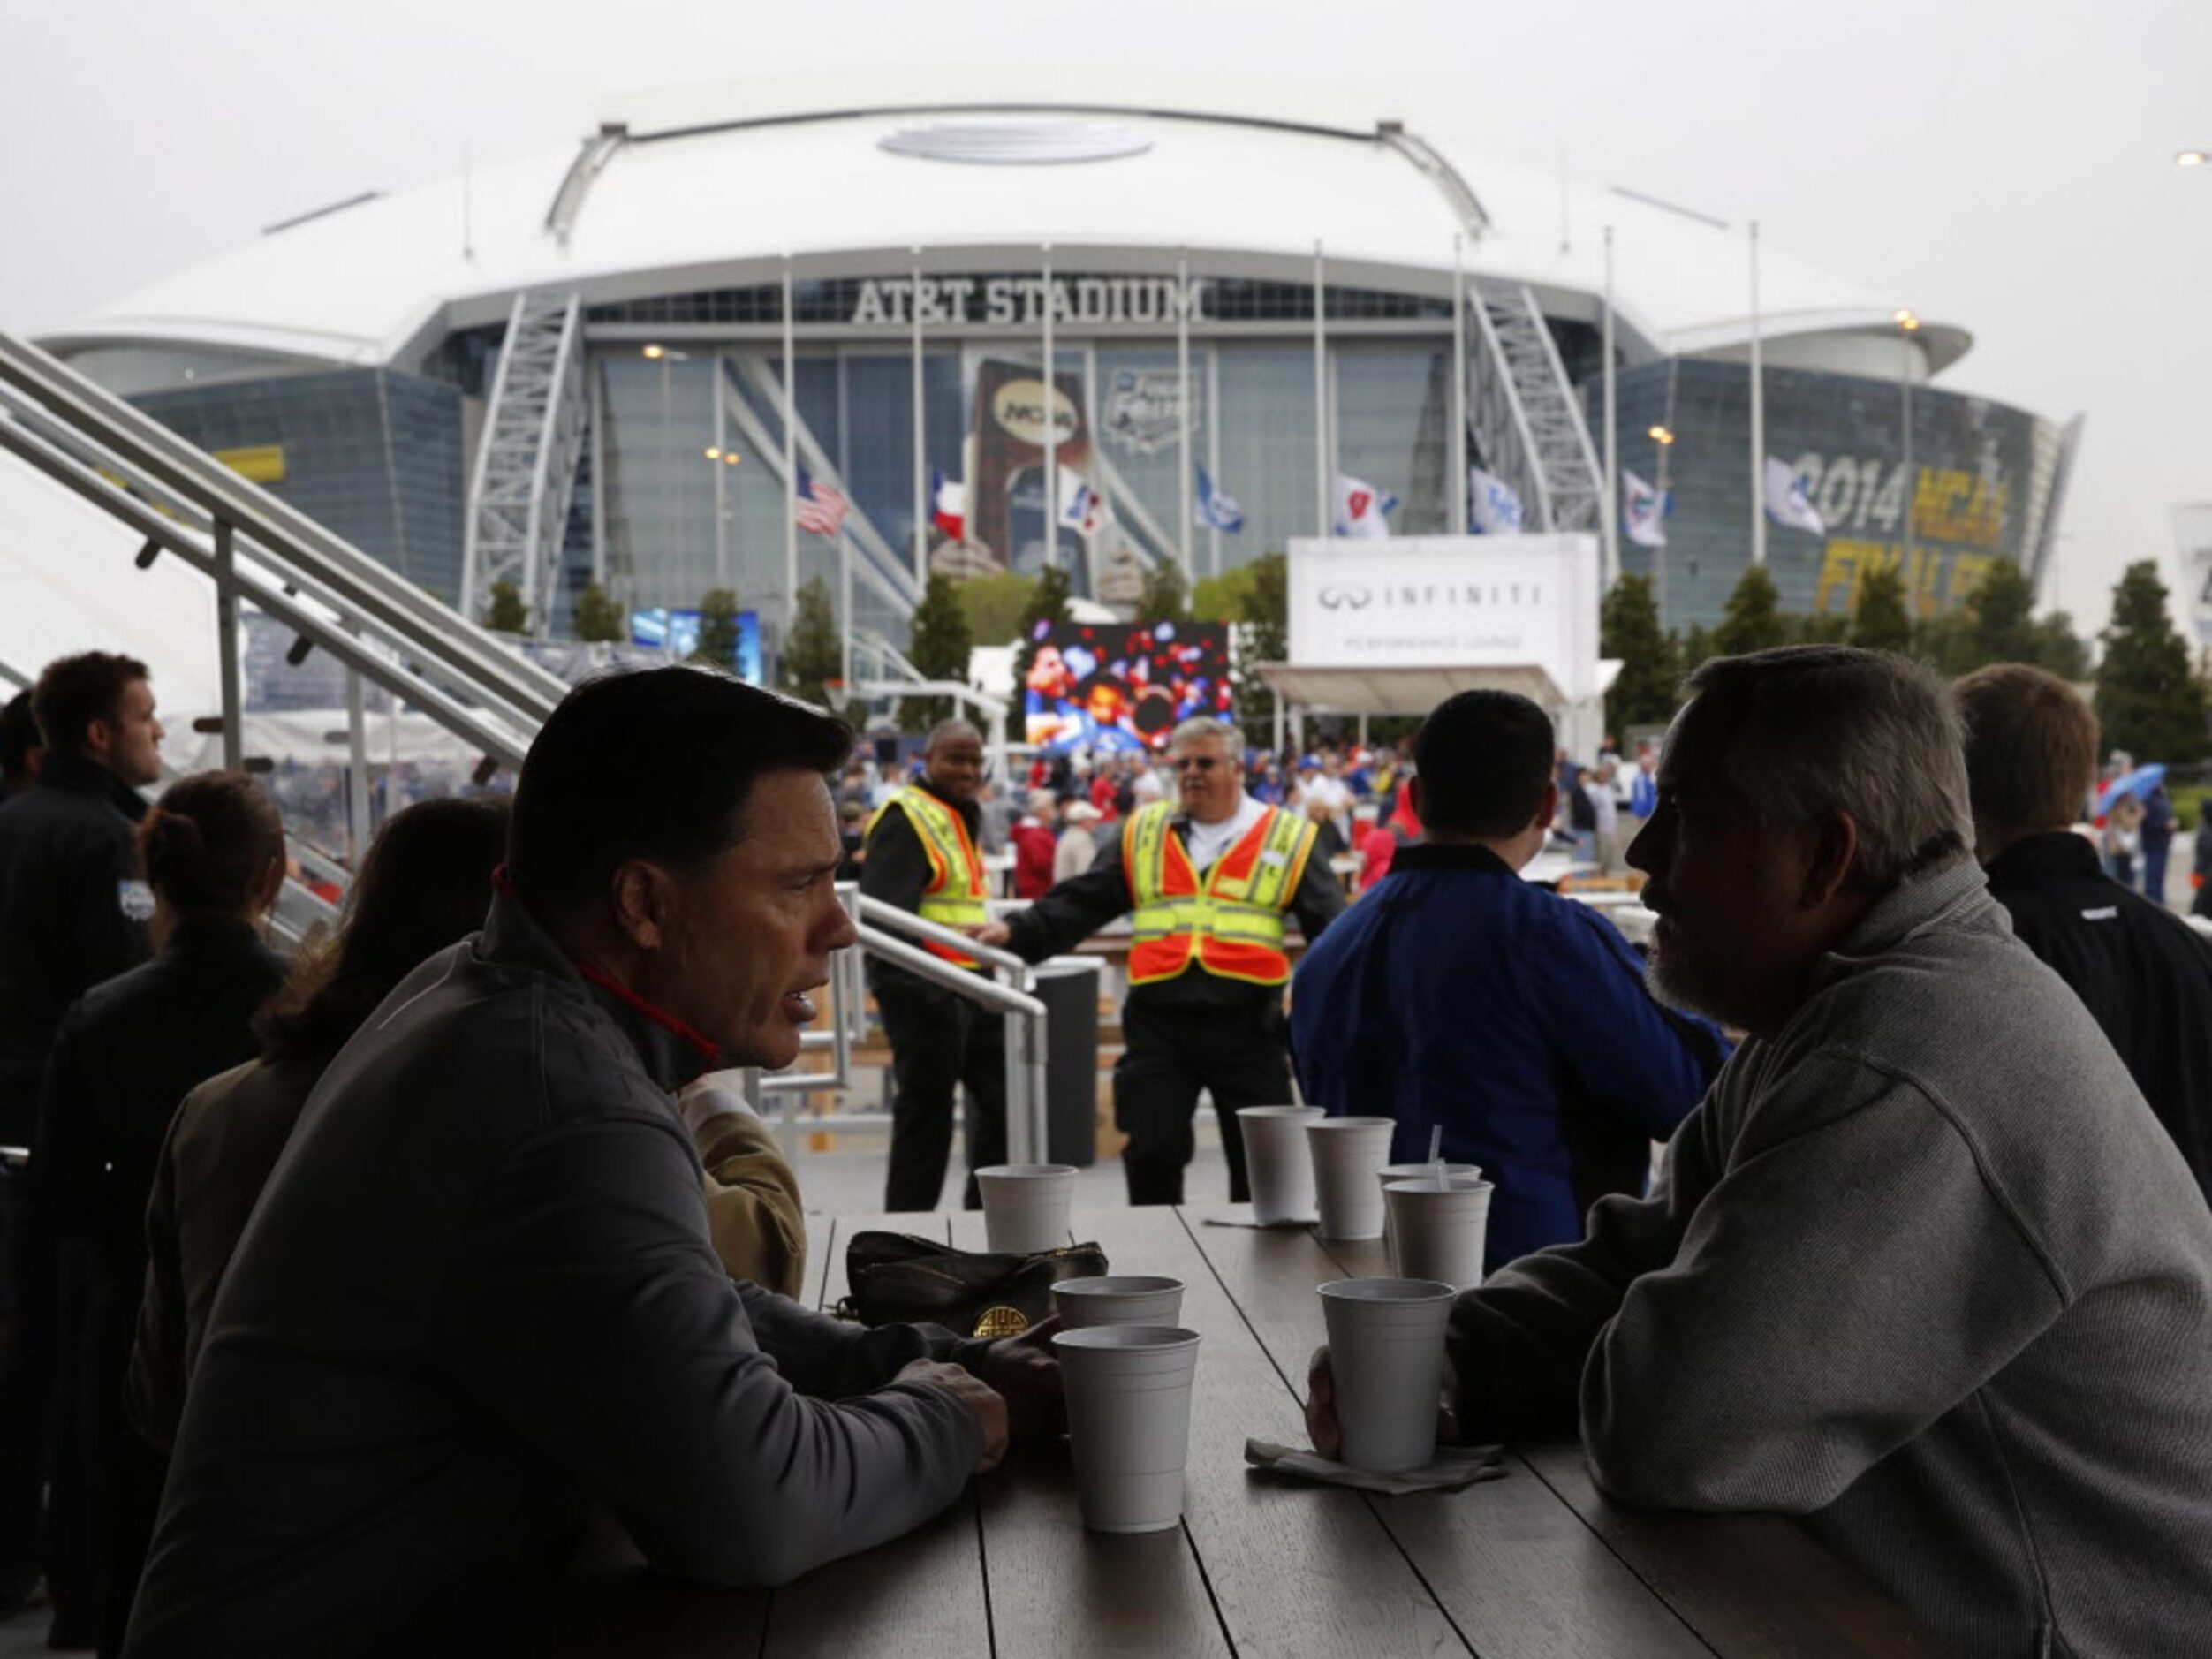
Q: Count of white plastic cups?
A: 8